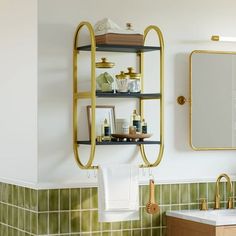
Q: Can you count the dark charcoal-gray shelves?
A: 3